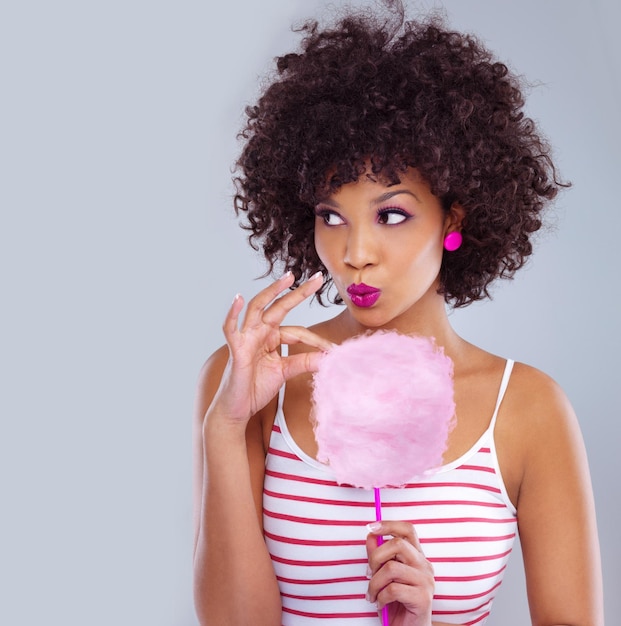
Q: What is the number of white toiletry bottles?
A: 0